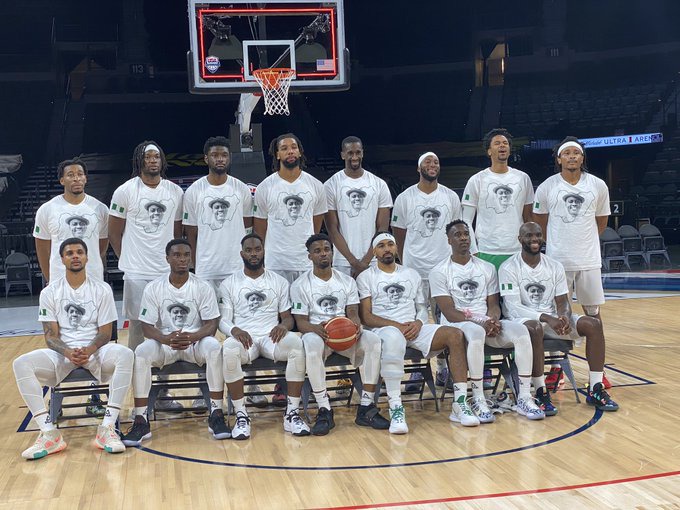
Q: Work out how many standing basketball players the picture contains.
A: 8